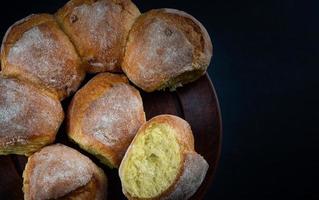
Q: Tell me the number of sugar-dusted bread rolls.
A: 7